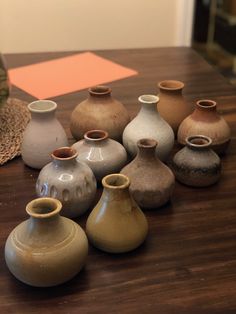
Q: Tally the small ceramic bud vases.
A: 11